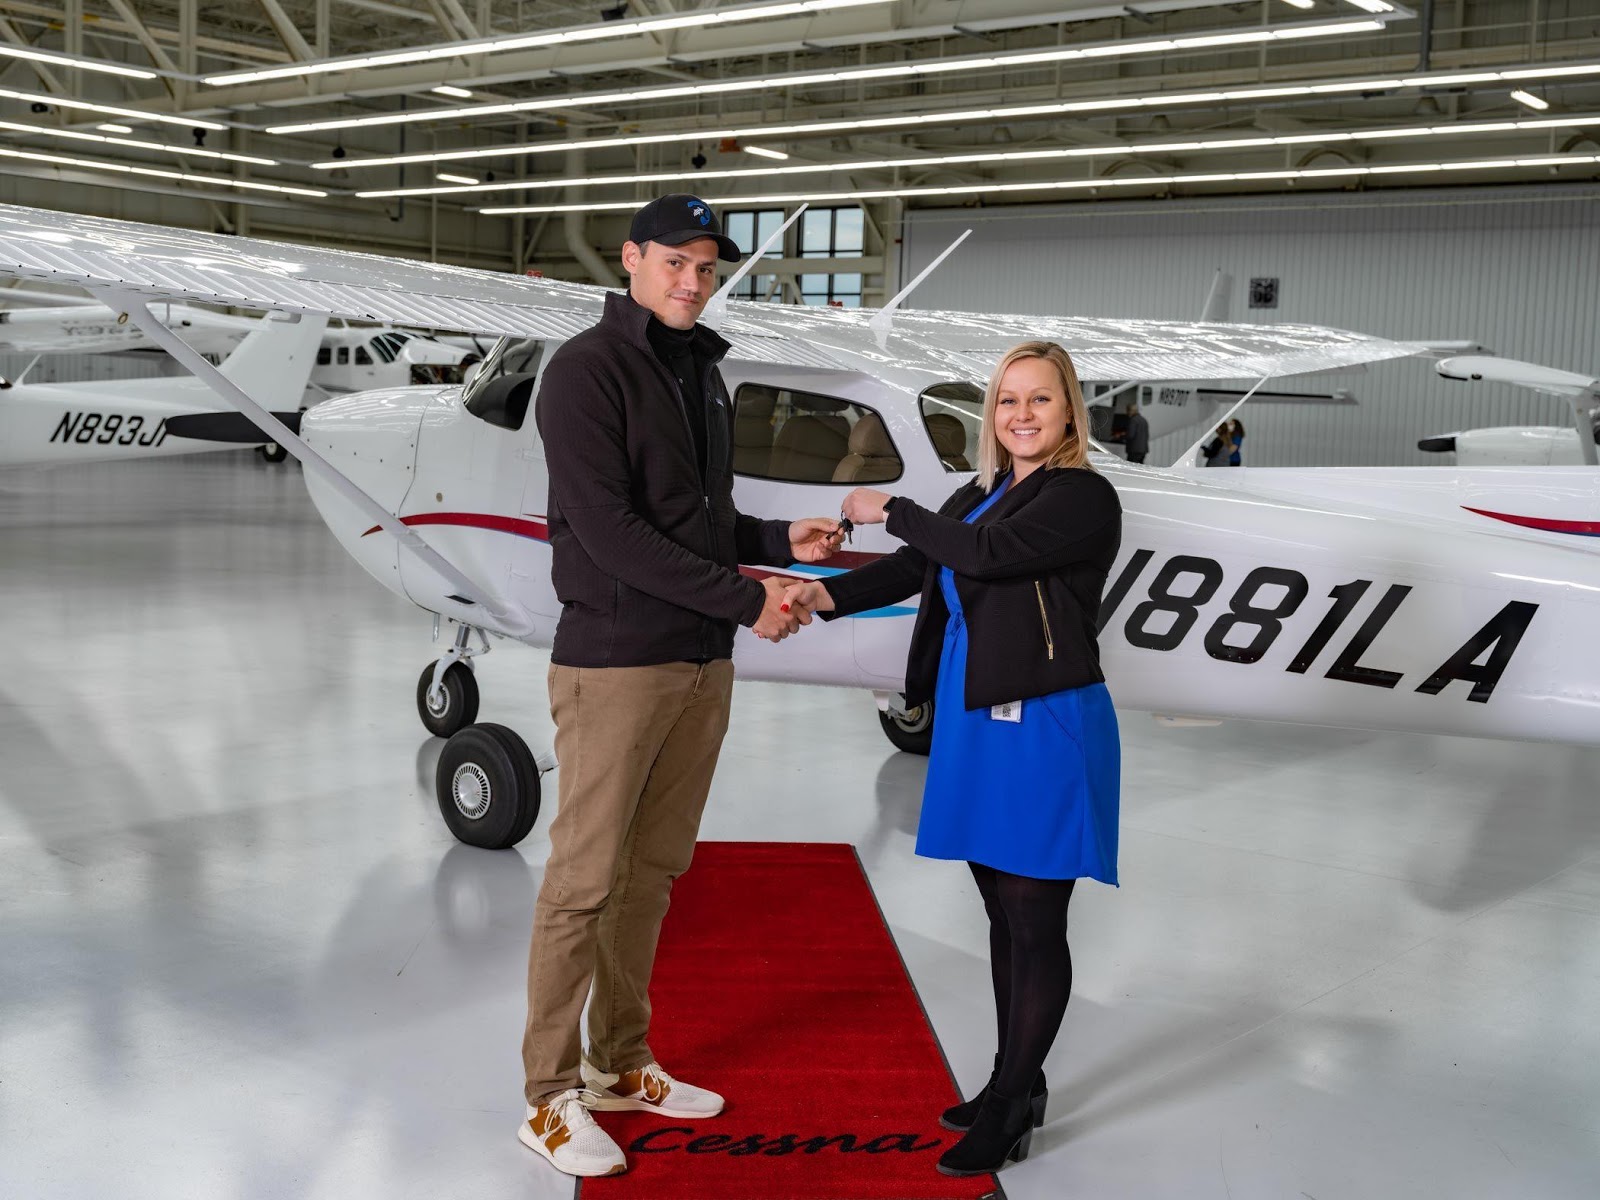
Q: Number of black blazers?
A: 1